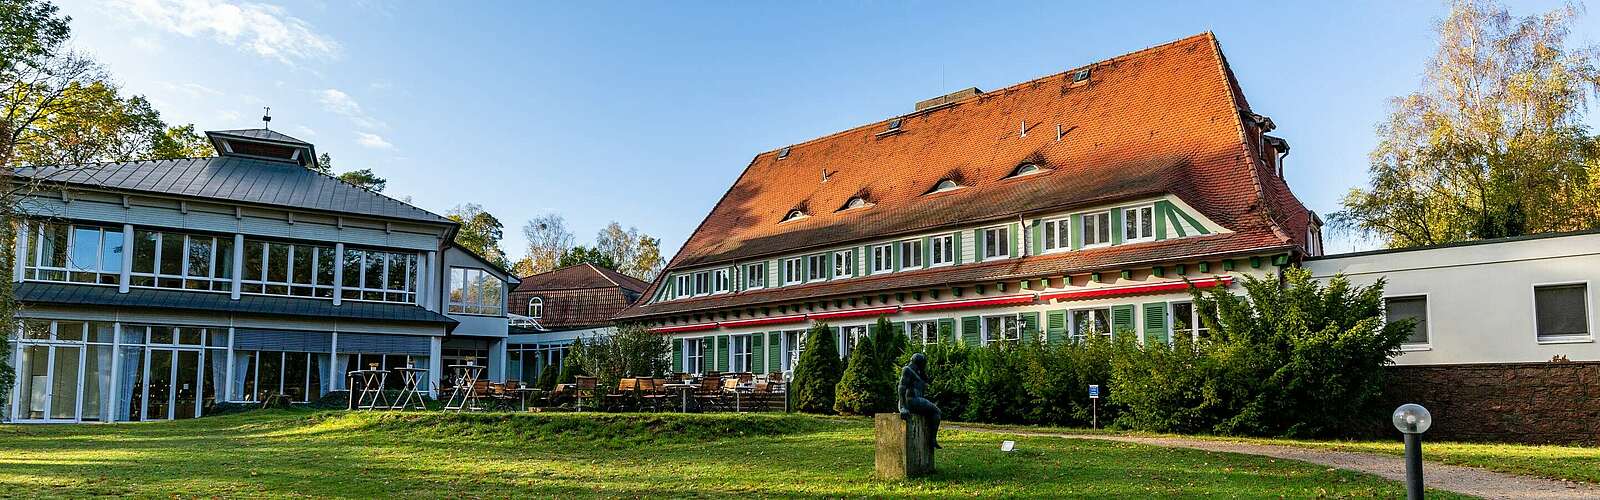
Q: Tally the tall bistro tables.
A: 3